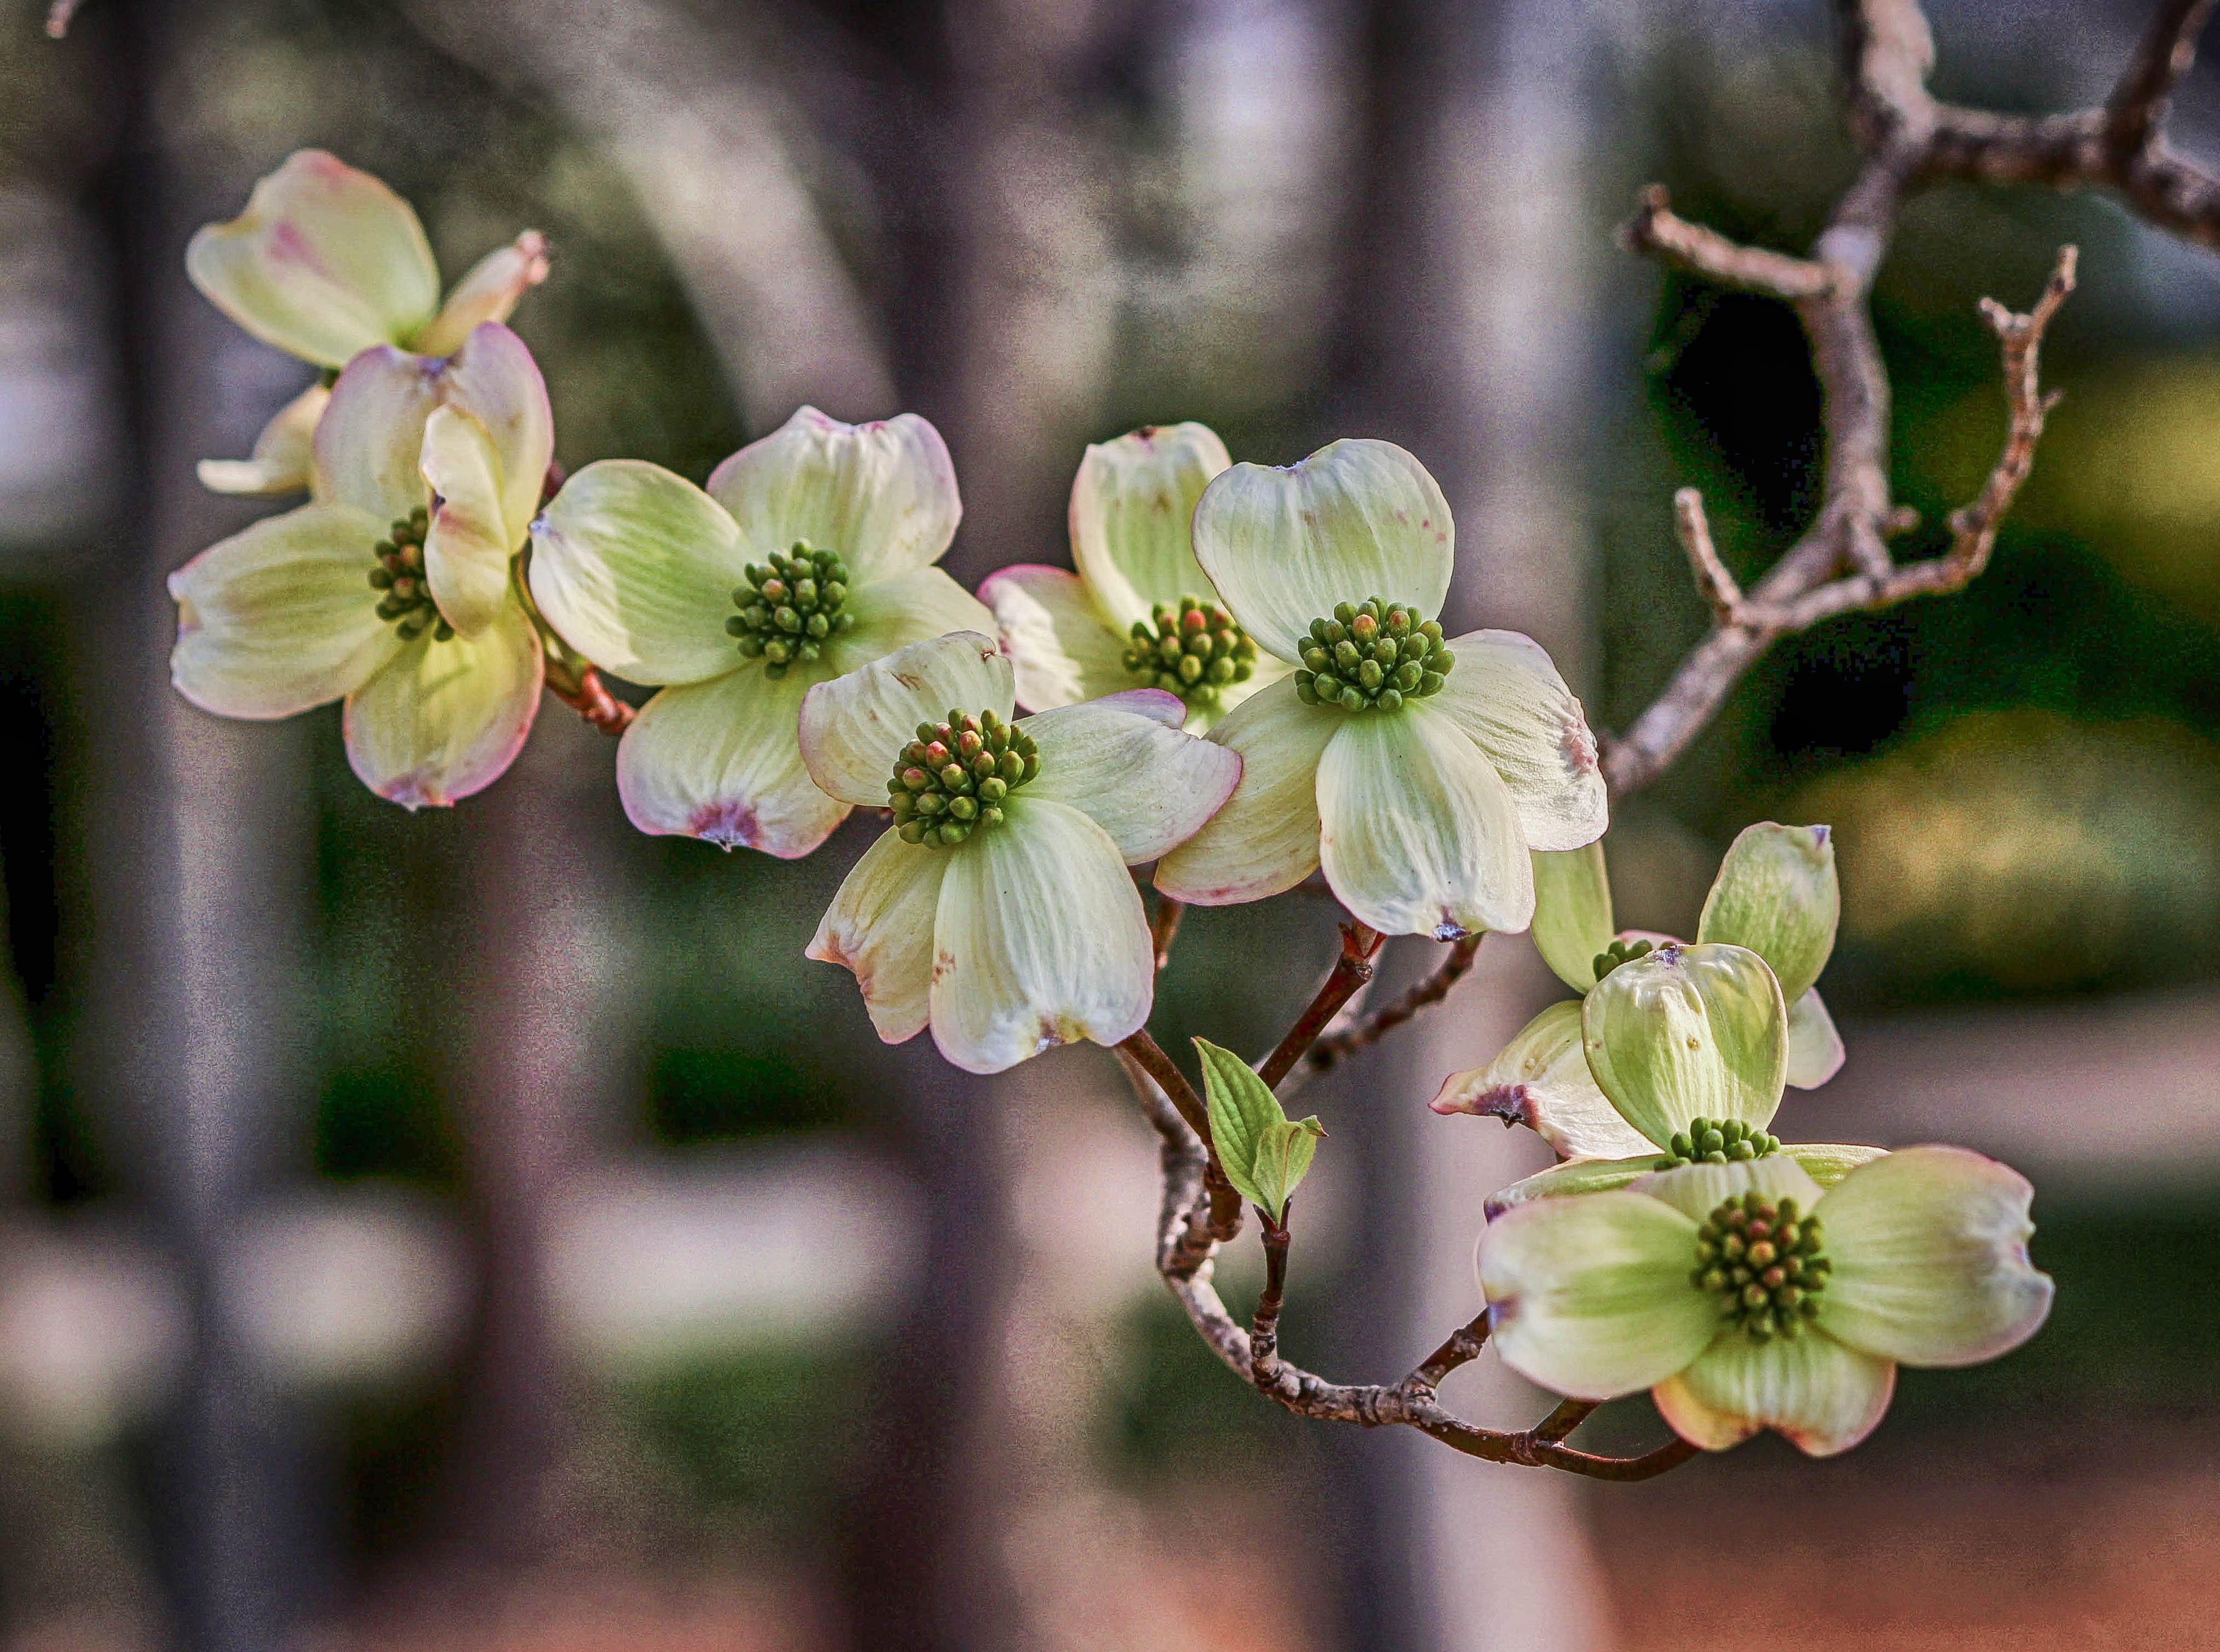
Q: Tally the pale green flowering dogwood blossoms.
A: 9